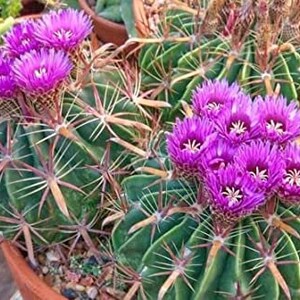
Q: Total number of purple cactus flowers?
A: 12